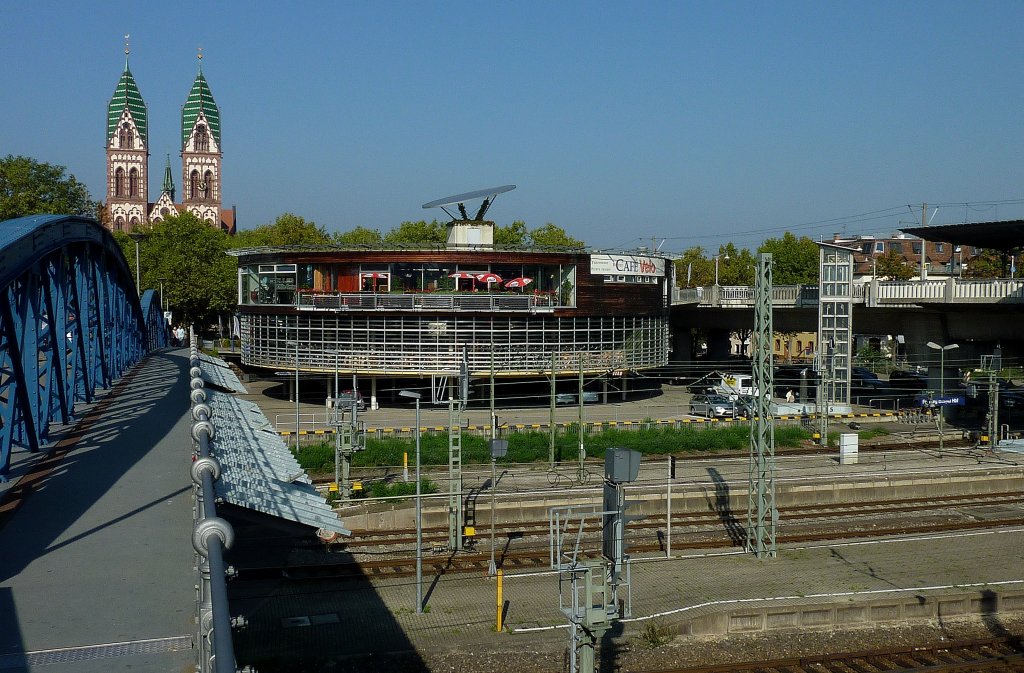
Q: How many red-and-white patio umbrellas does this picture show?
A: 4